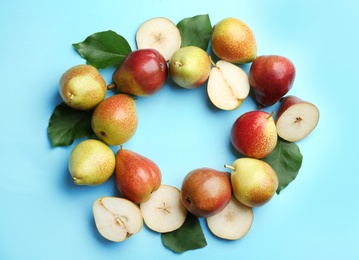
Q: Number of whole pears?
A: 11